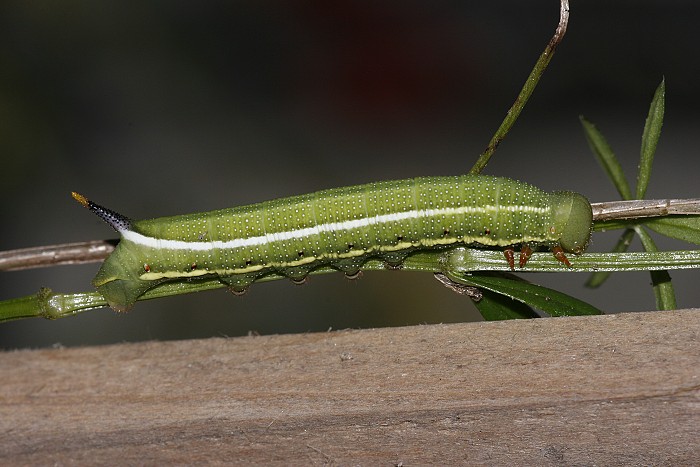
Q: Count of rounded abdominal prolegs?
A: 4